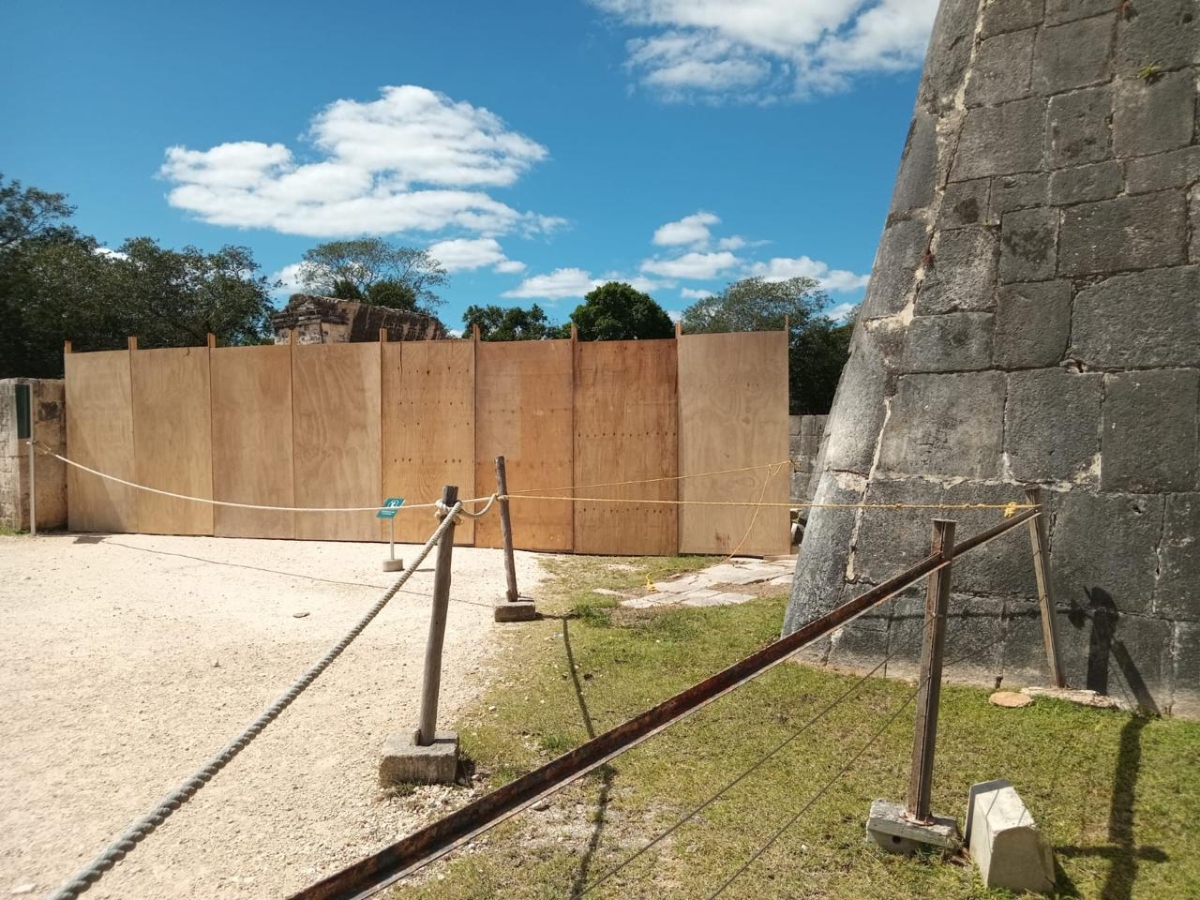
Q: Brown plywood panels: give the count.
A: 8